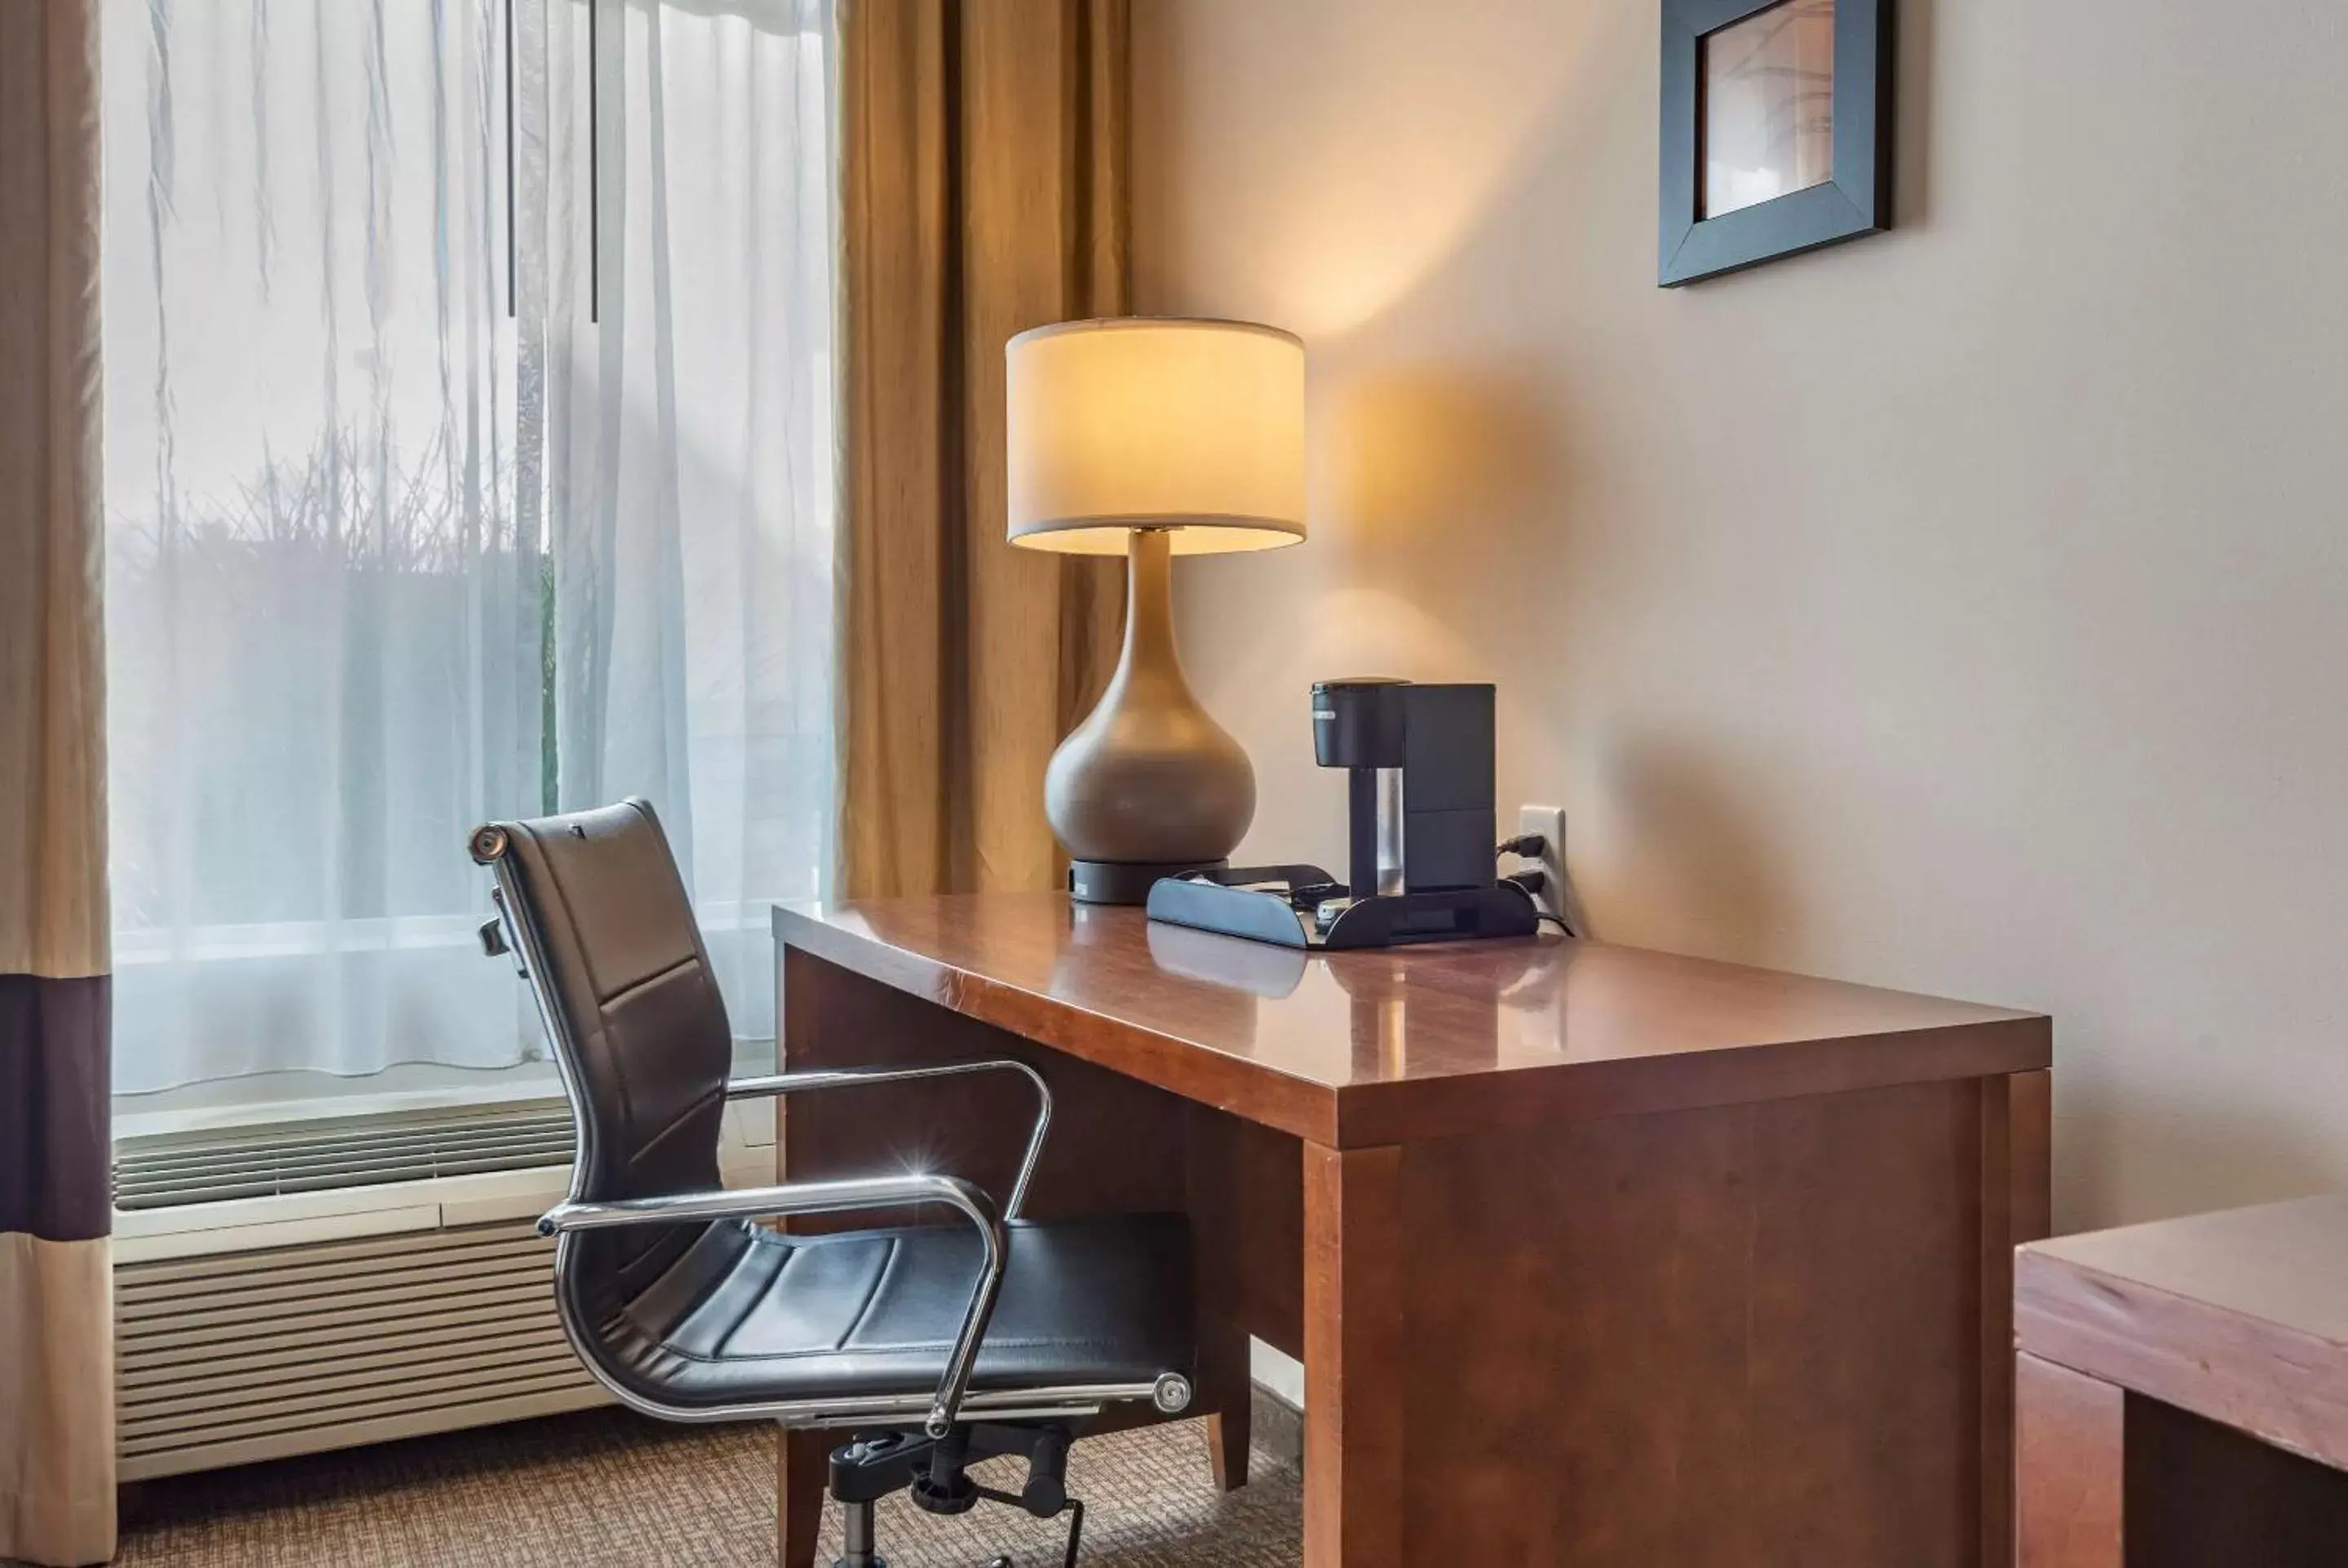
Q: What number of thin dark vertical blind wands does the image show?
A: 2